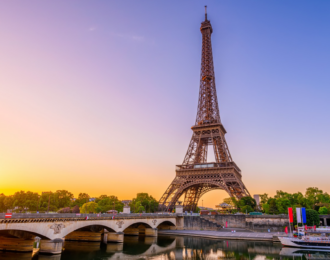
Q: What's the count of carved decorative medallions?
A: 3